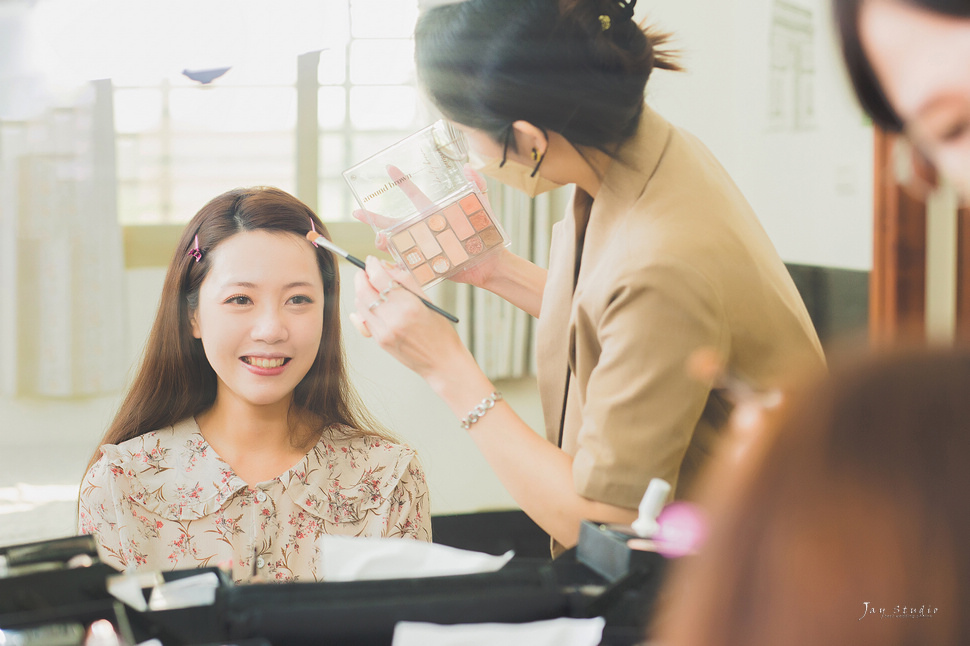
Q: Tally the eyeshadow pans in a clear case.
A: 12